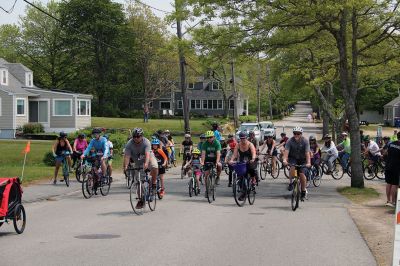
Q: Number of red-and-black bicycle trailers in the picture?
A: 1